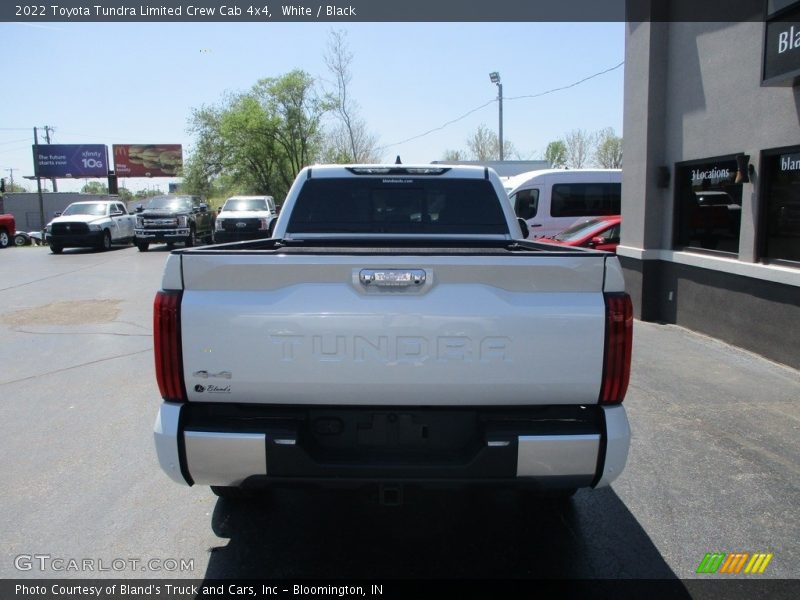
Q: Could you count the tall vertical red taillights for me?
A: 2